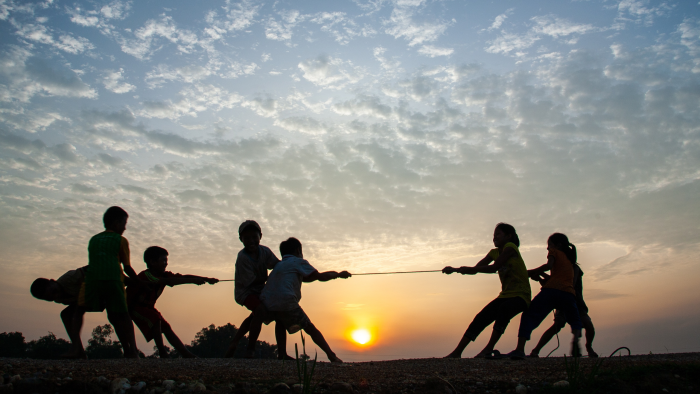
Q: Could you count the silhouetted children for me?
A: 8